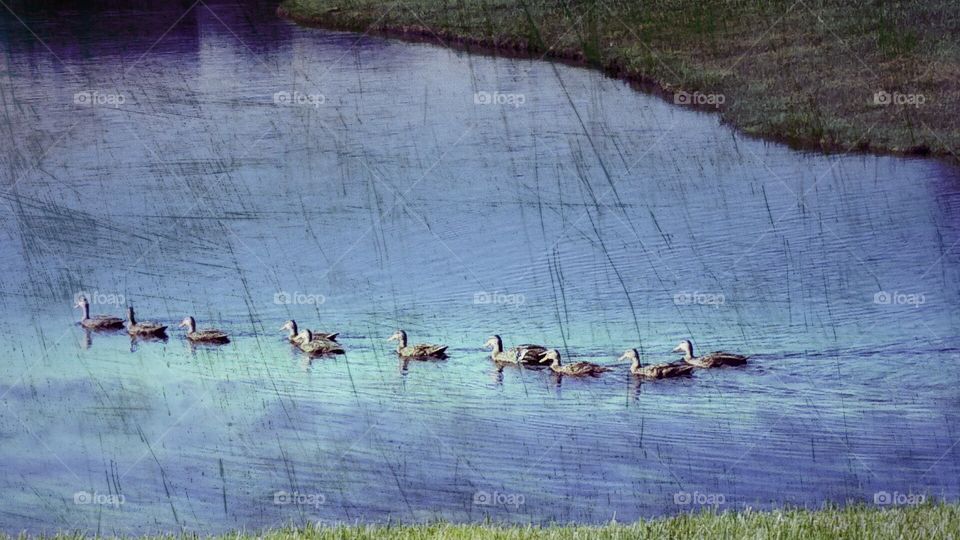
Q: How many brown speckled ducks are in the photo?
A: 10